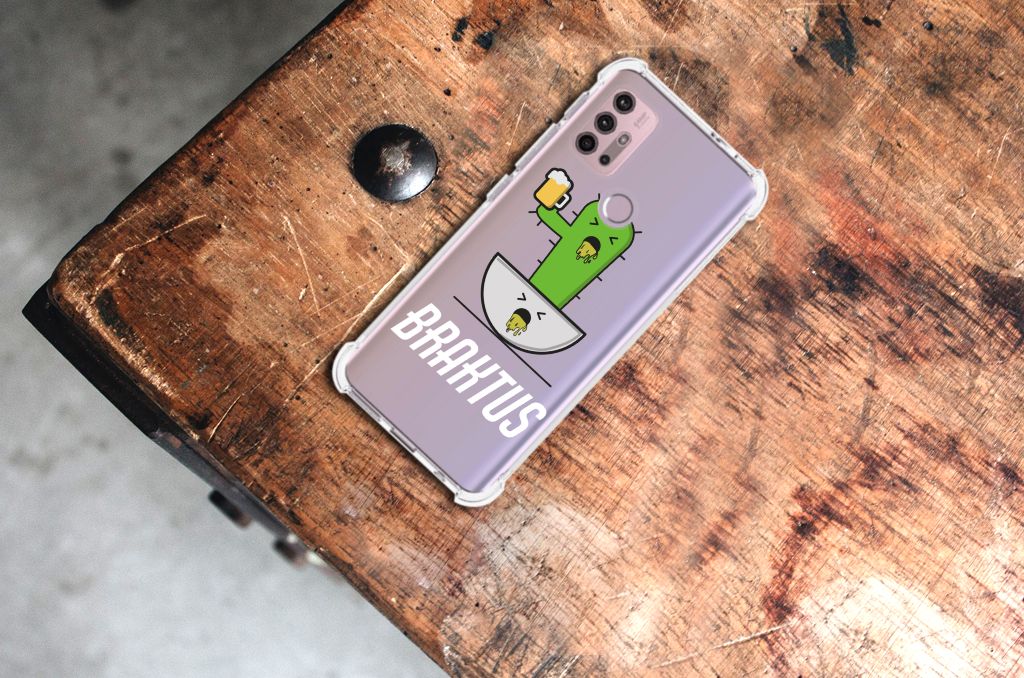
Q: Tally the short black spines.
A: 10